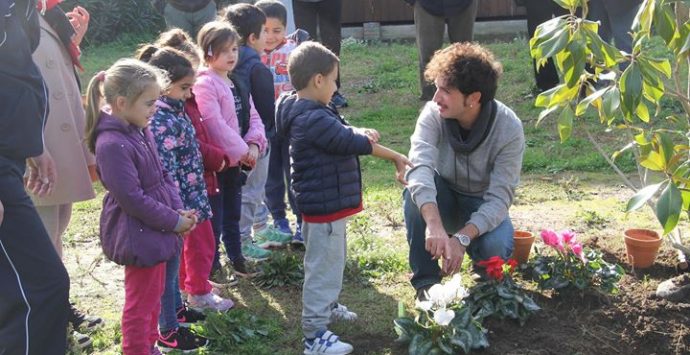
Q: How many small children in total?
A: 7